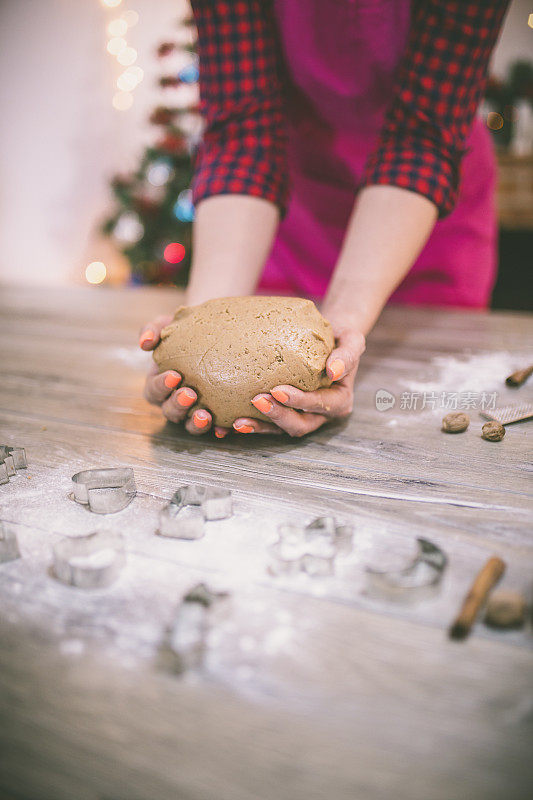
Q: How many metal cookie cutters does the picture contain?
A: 8